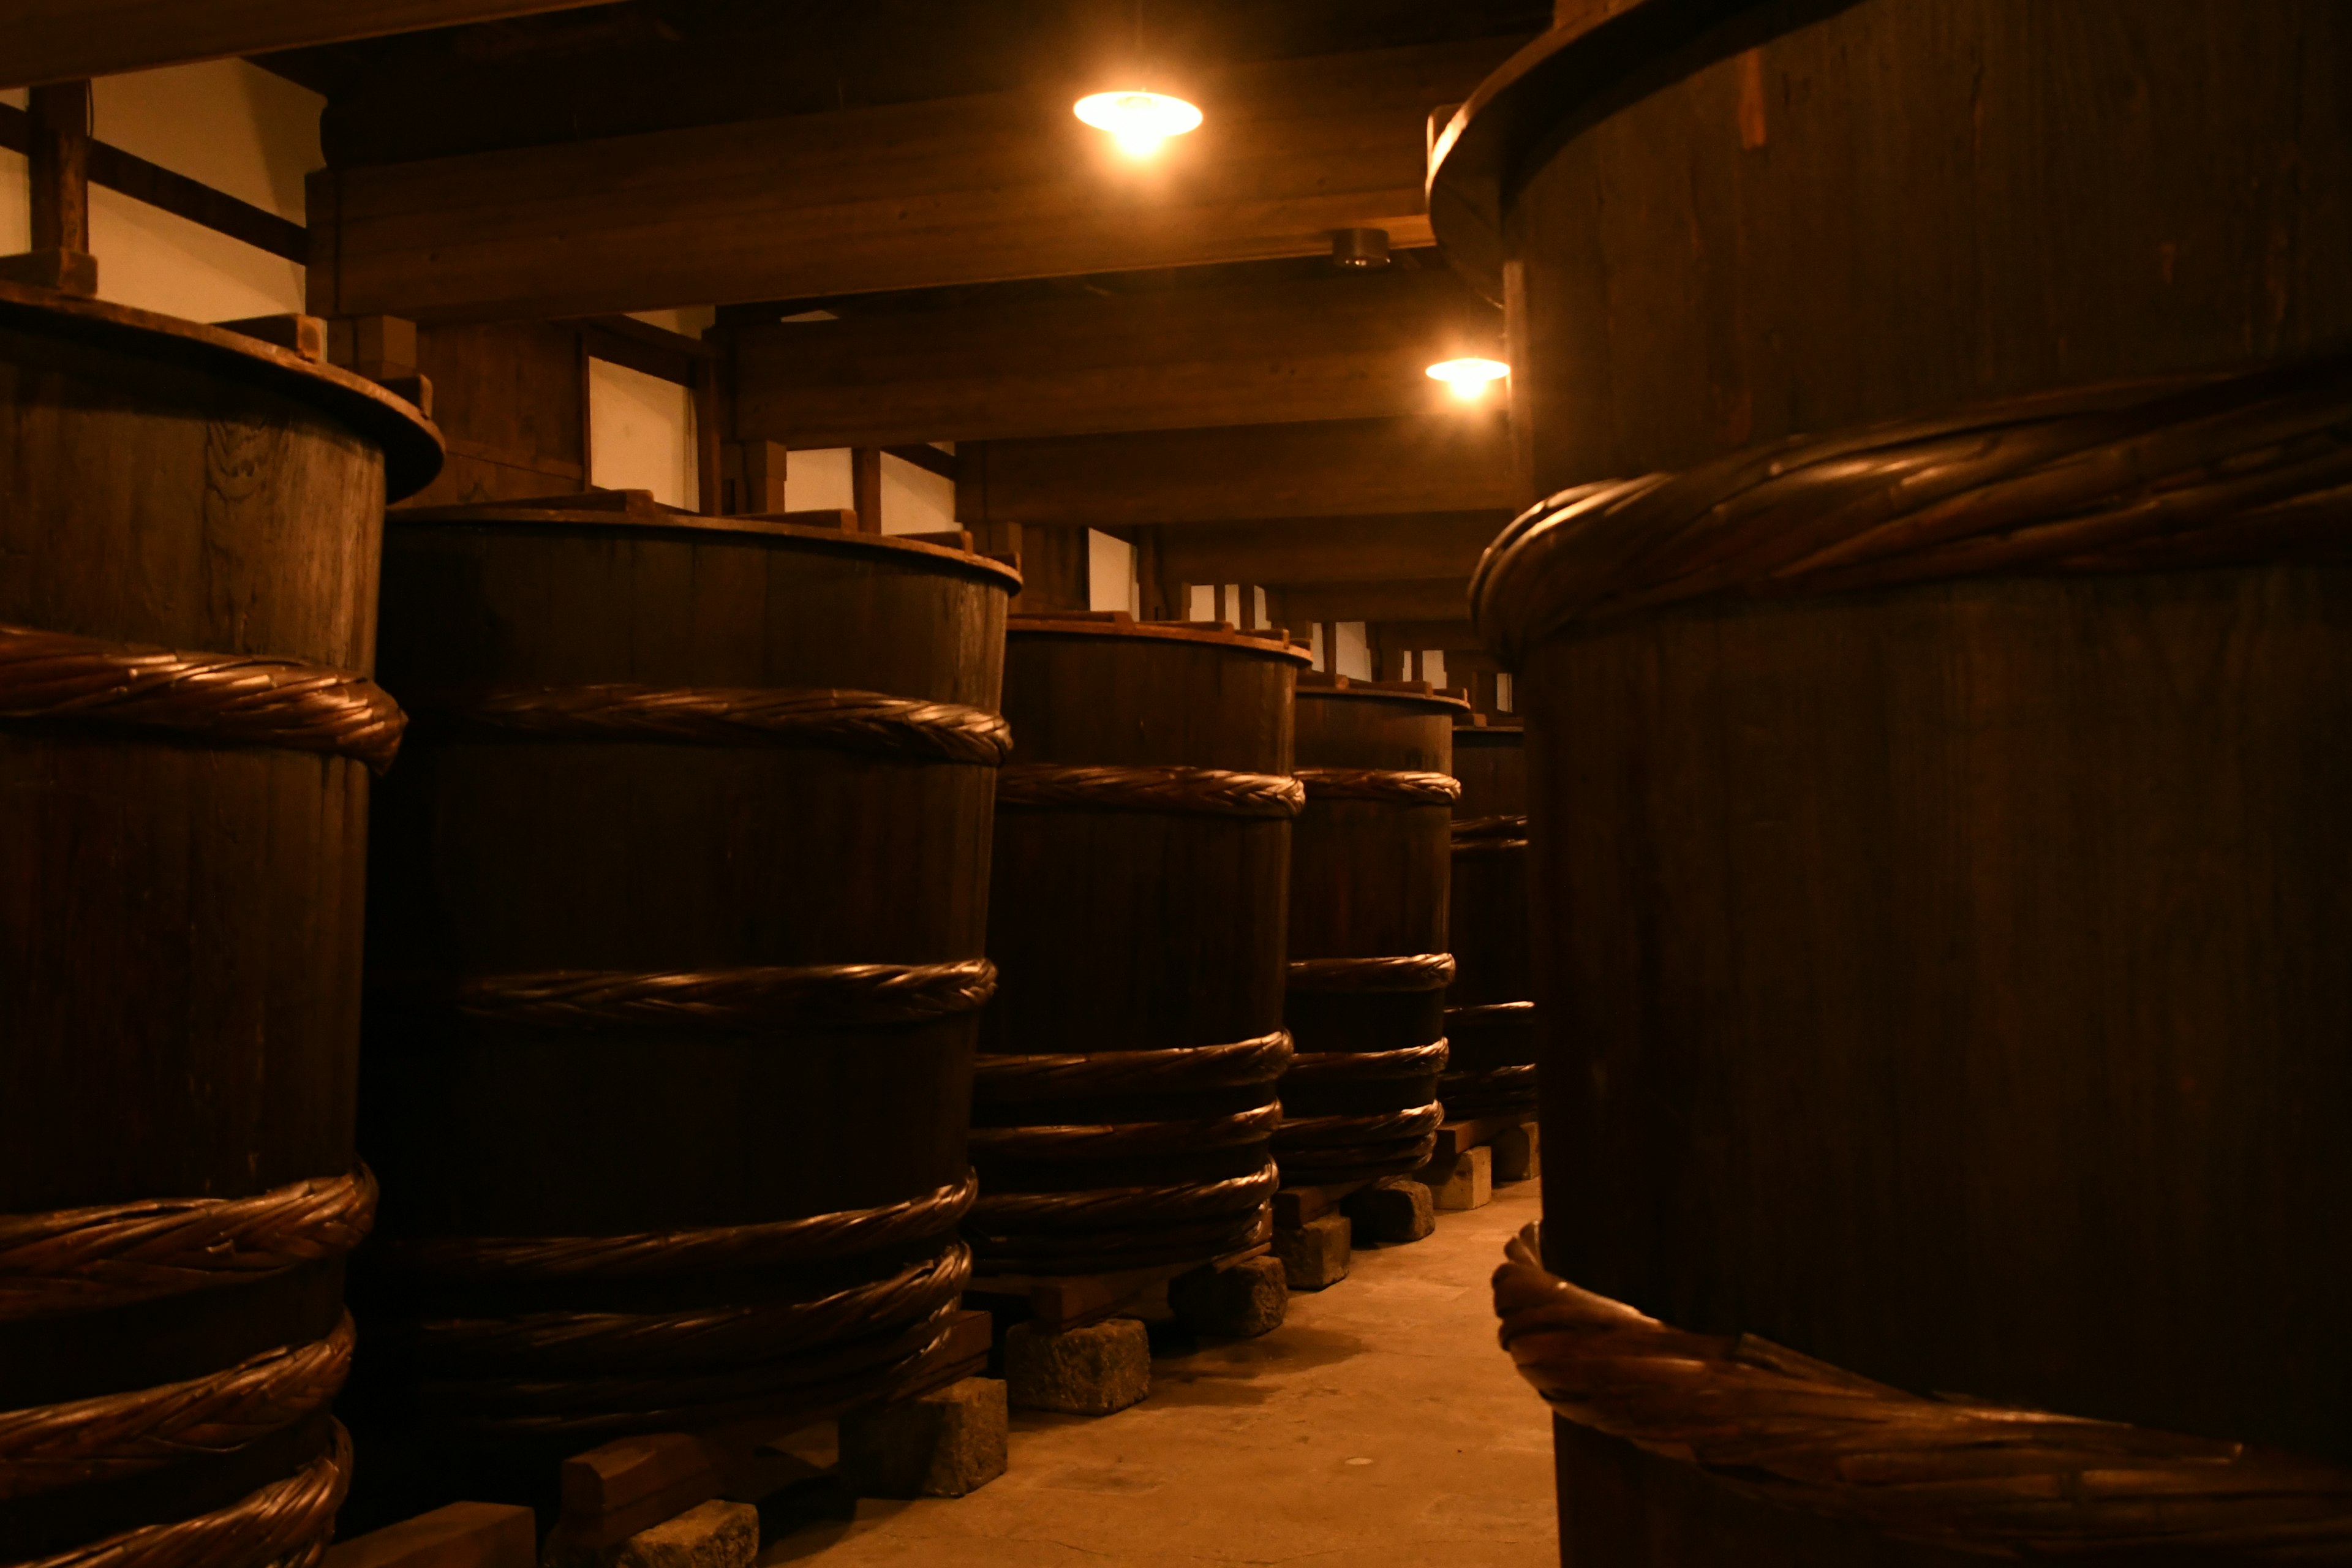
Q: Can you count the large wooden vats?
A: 6